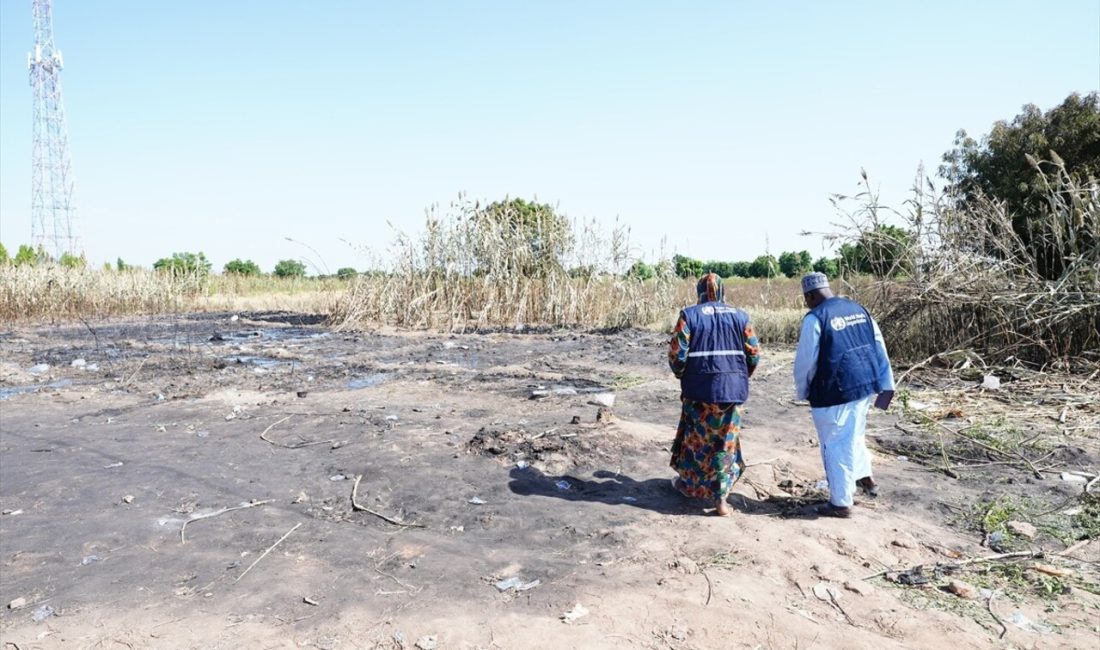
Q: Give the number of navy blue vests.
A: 2